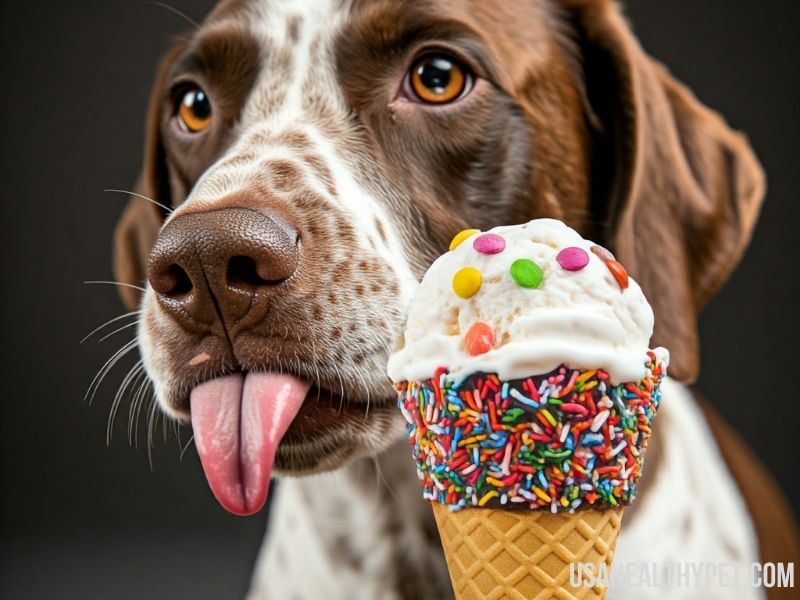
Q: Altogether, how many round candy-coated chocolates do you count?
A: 8